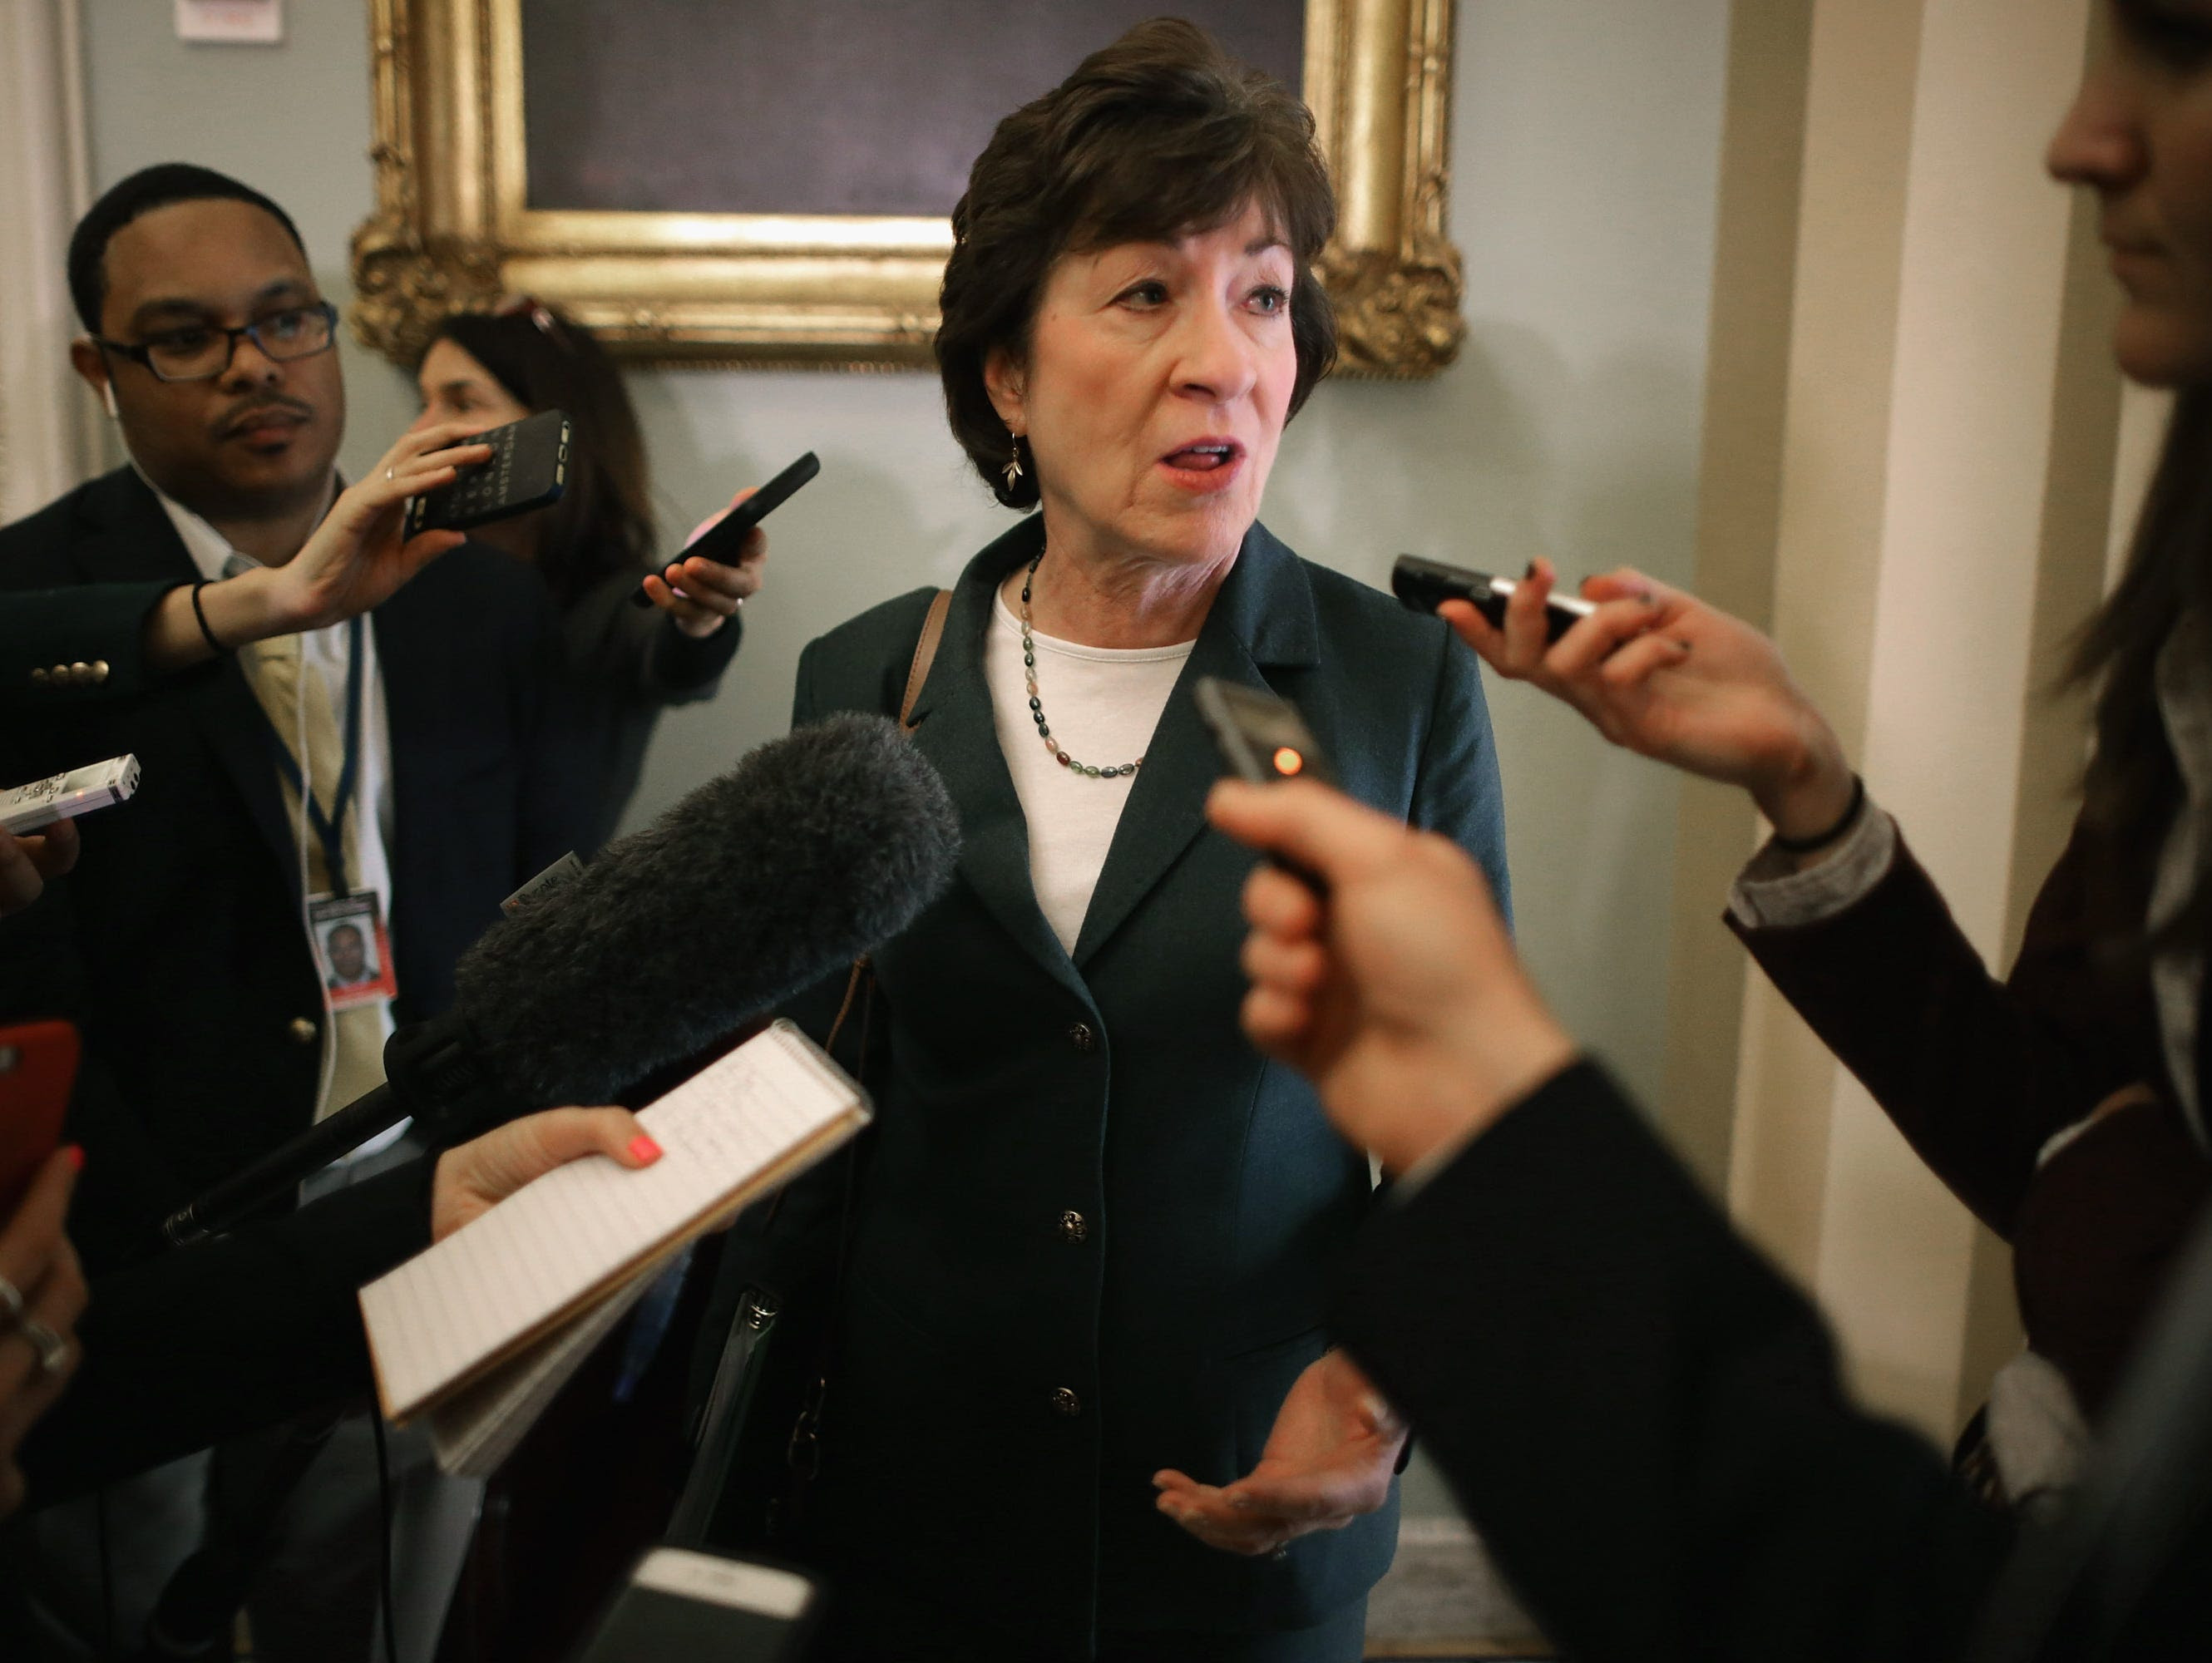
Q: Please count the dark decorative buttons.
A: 3